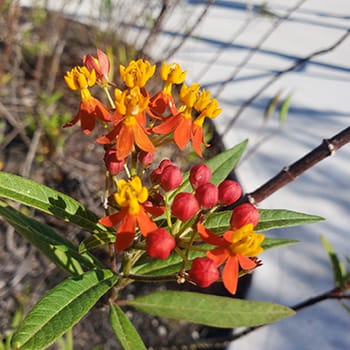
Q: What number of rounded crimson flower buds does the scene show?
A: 11